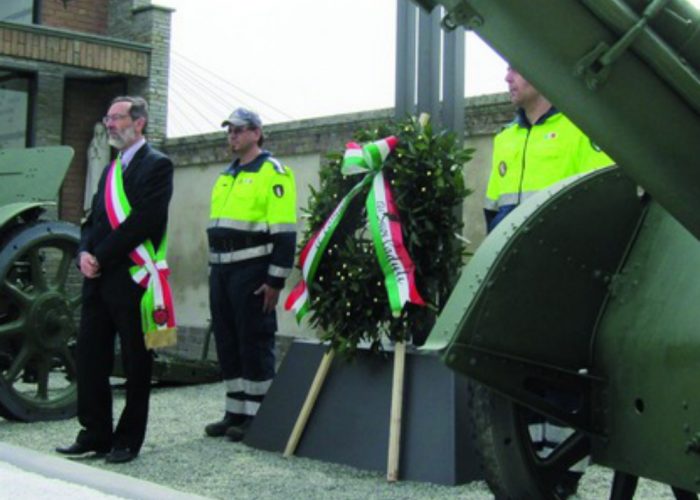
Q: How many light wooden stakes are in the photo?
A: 2